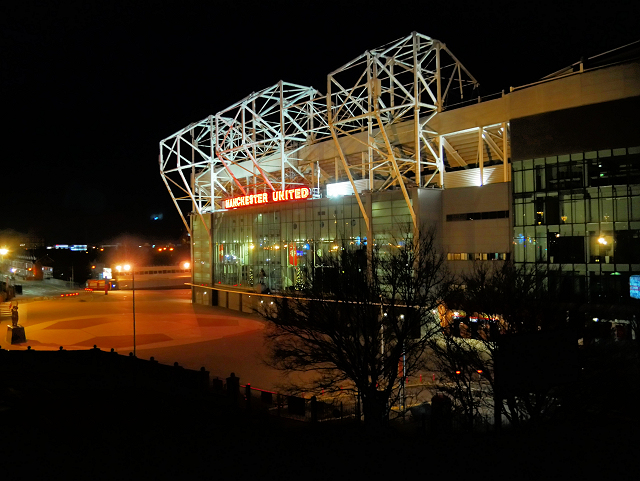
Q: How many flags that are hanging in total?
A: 2